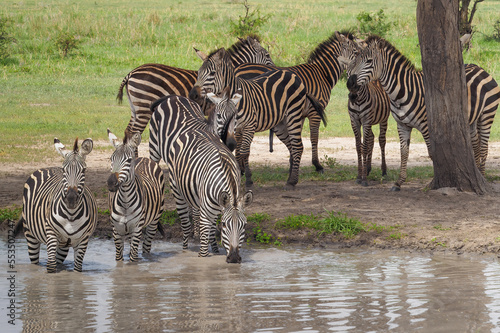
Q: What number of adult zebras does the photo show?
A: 8